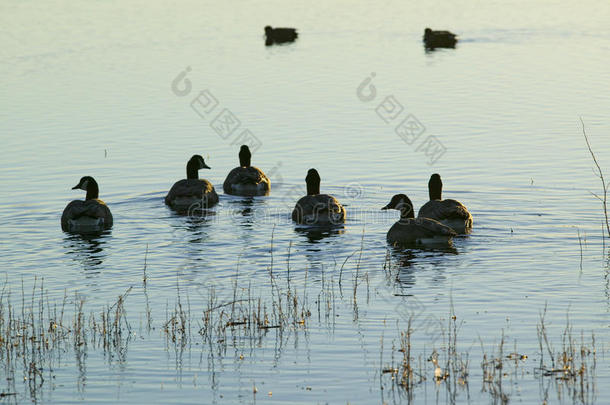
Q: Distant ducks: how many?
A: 2